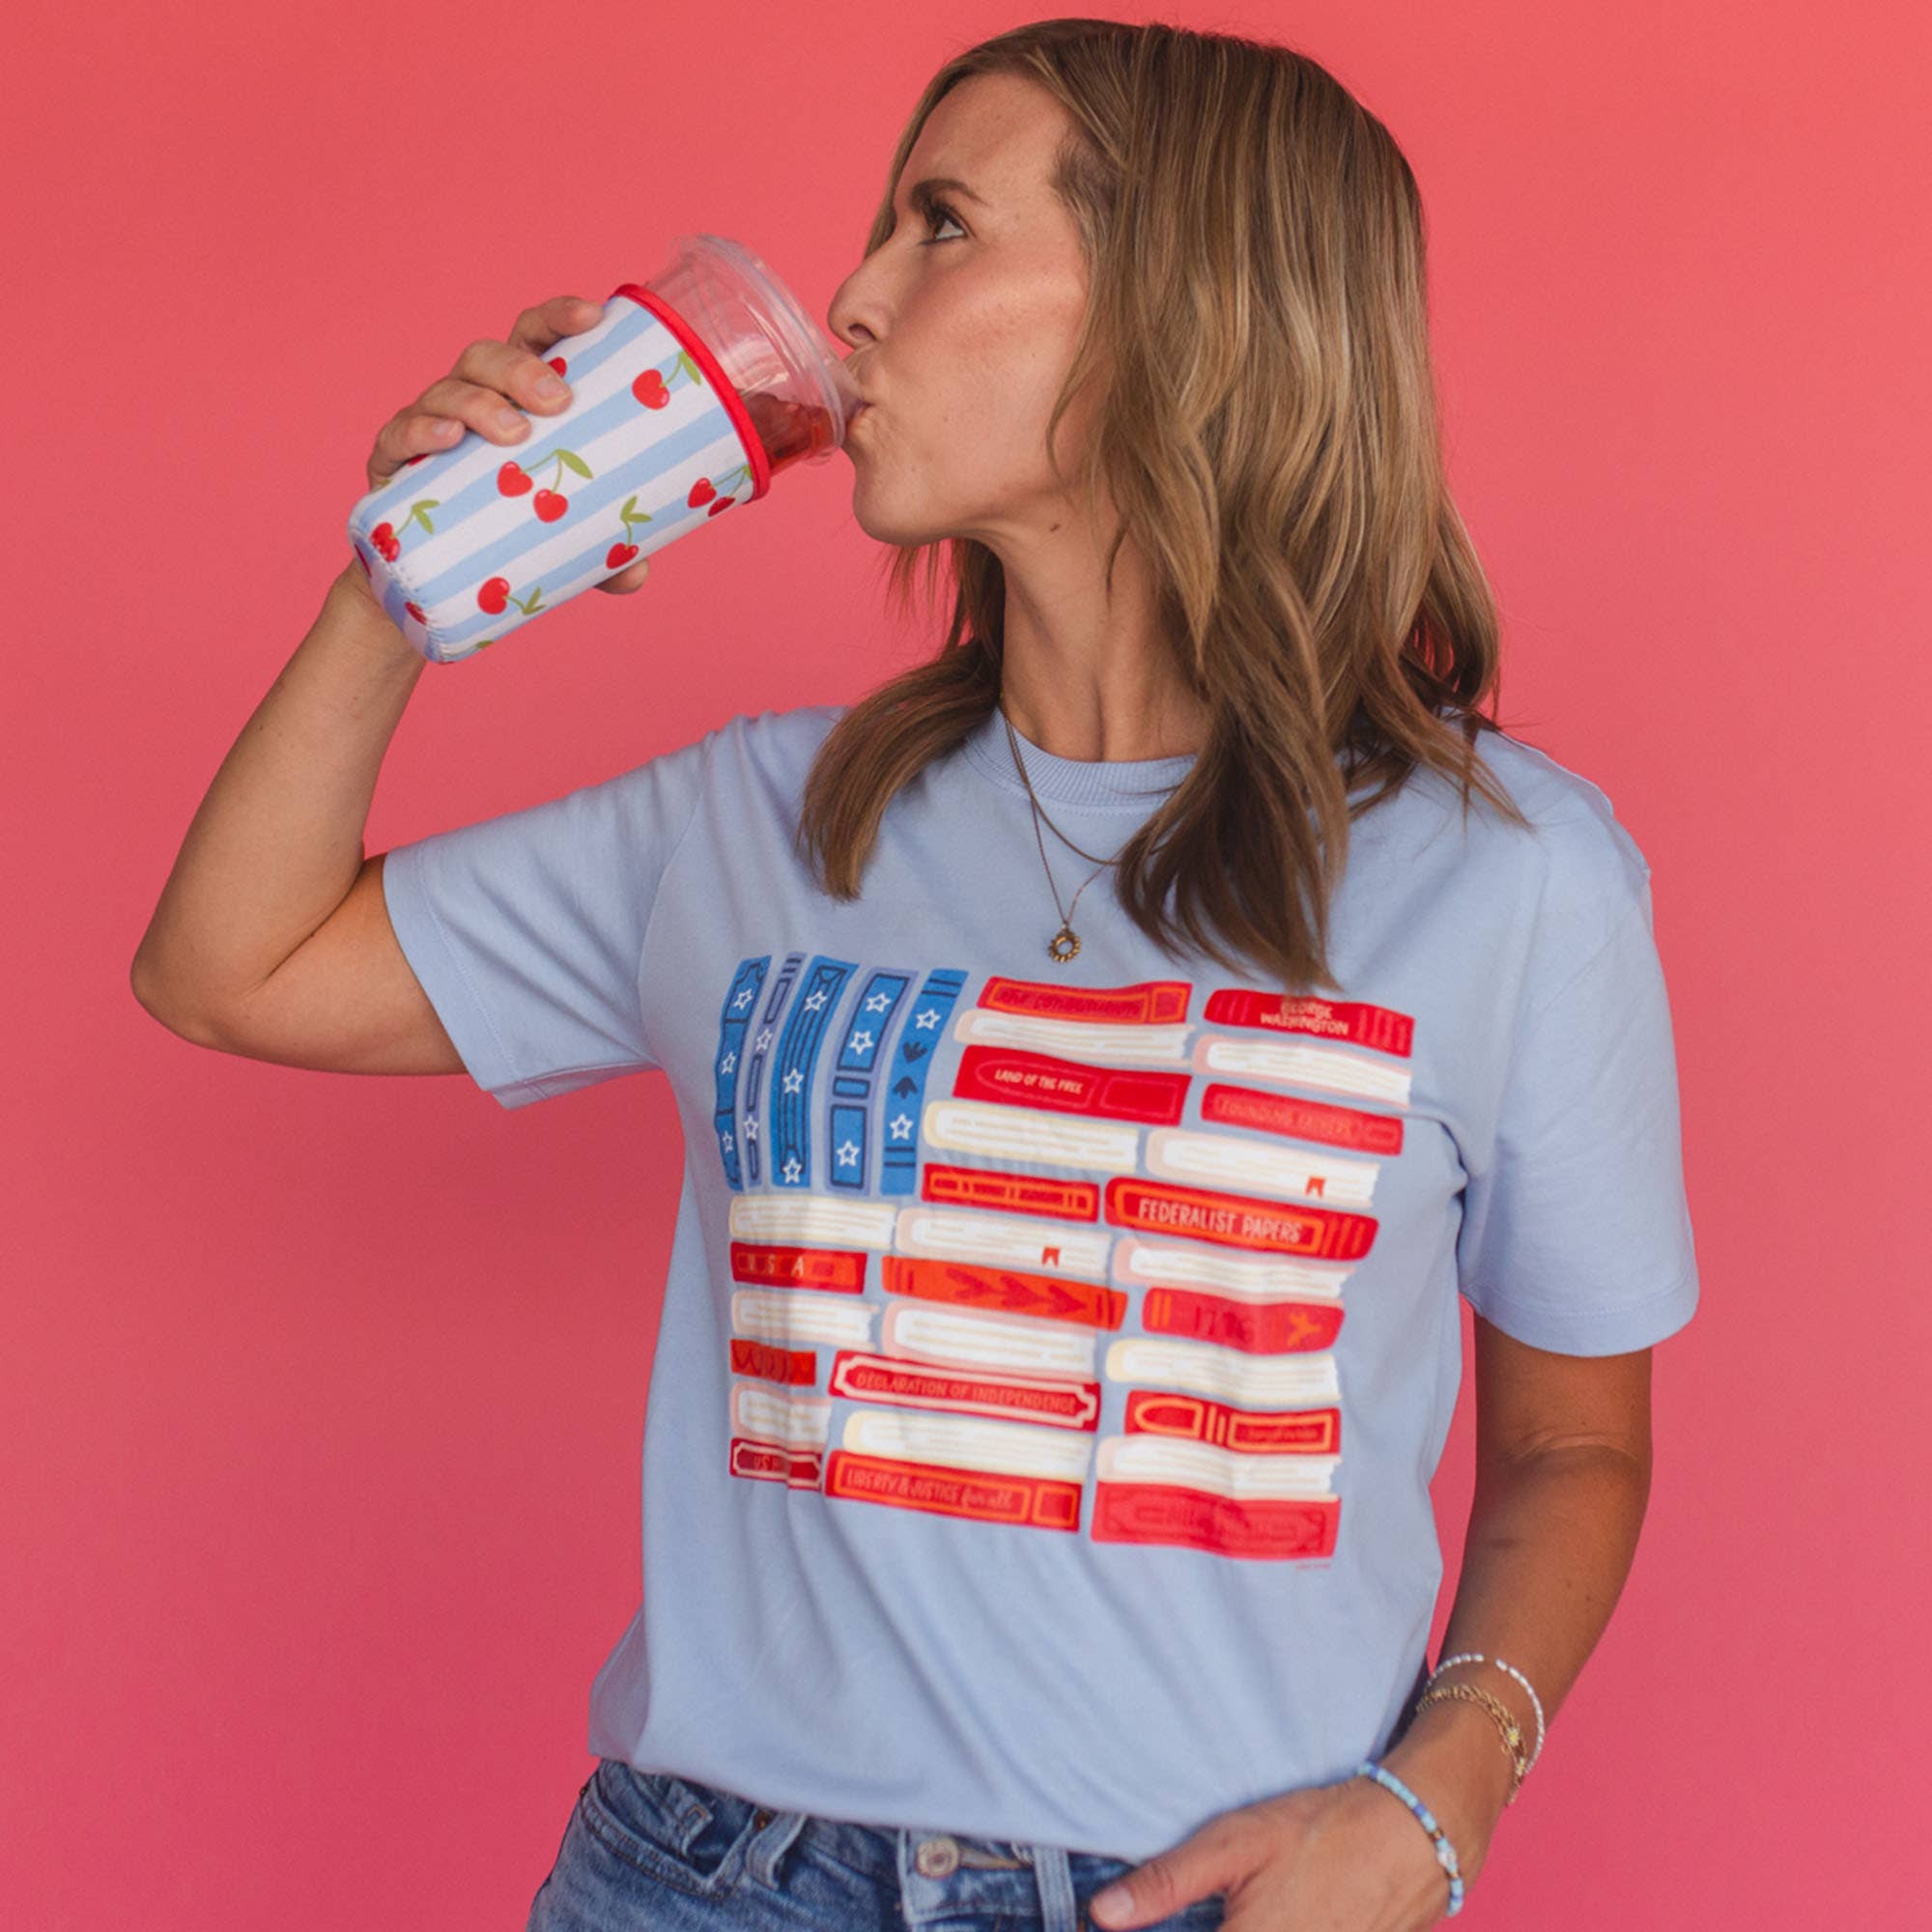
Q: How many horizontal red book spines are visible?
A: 15